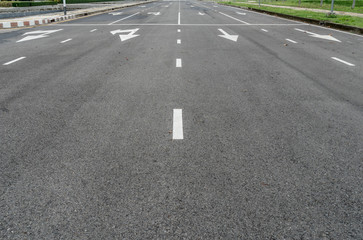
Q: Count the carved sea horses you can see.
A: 0